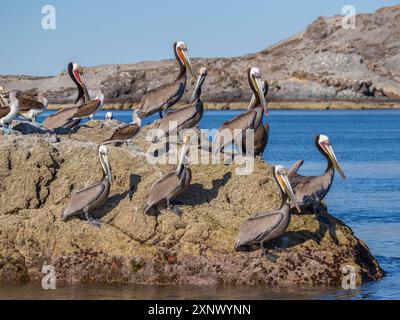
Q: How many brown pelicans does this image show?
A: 9